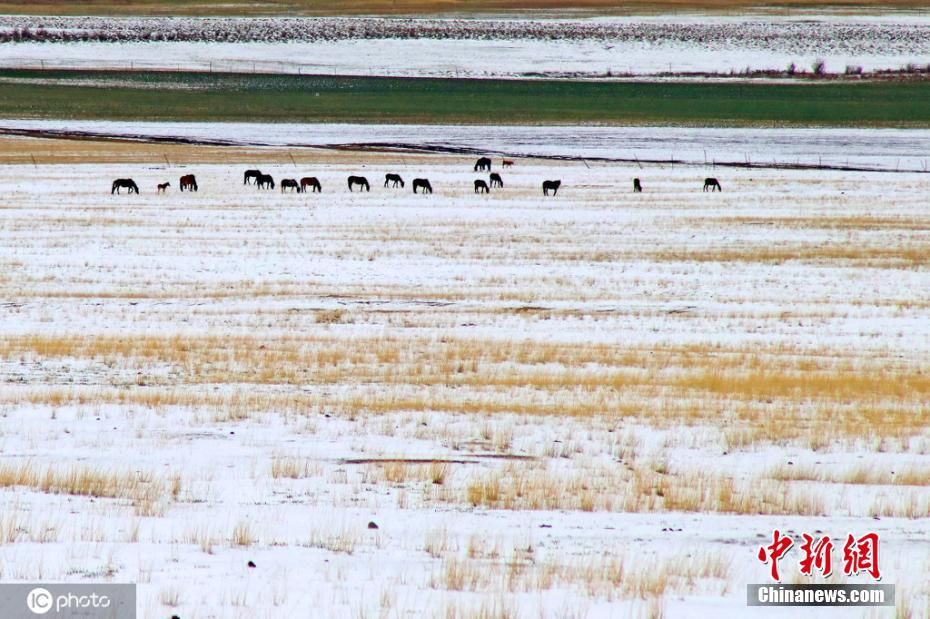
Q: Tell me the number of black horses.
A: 13